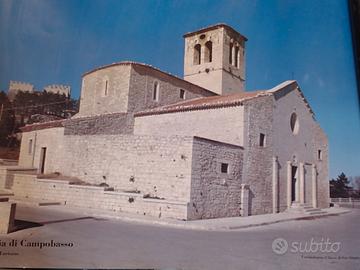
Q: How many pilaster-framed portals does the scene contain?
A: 1